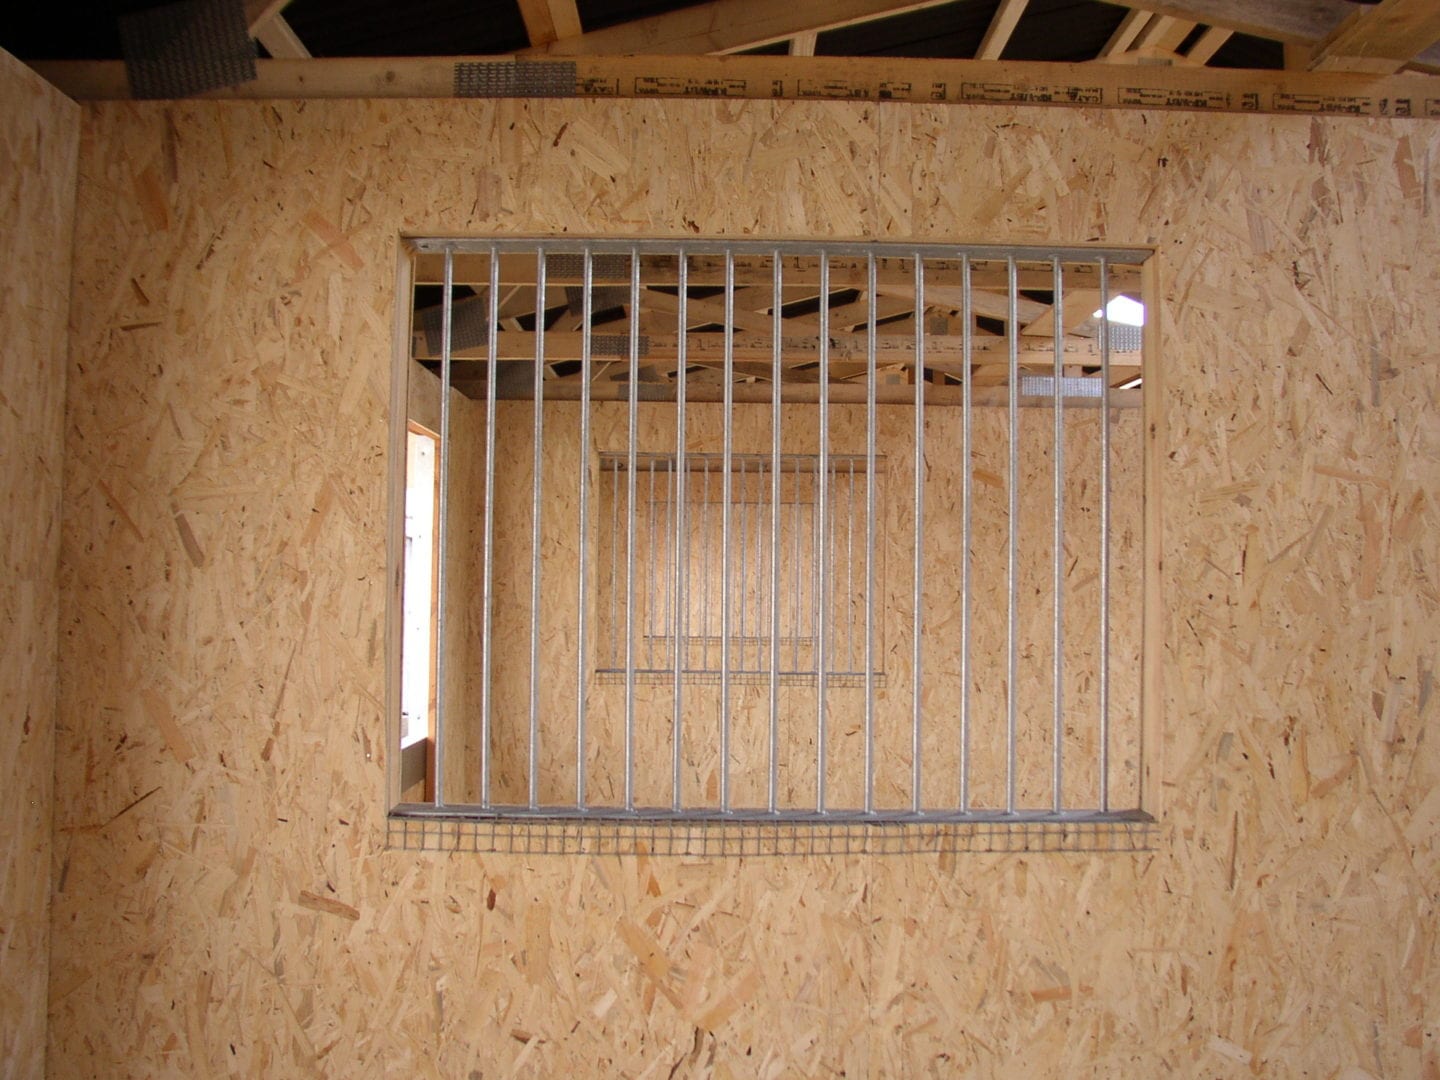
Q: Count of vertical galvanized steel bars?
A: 15